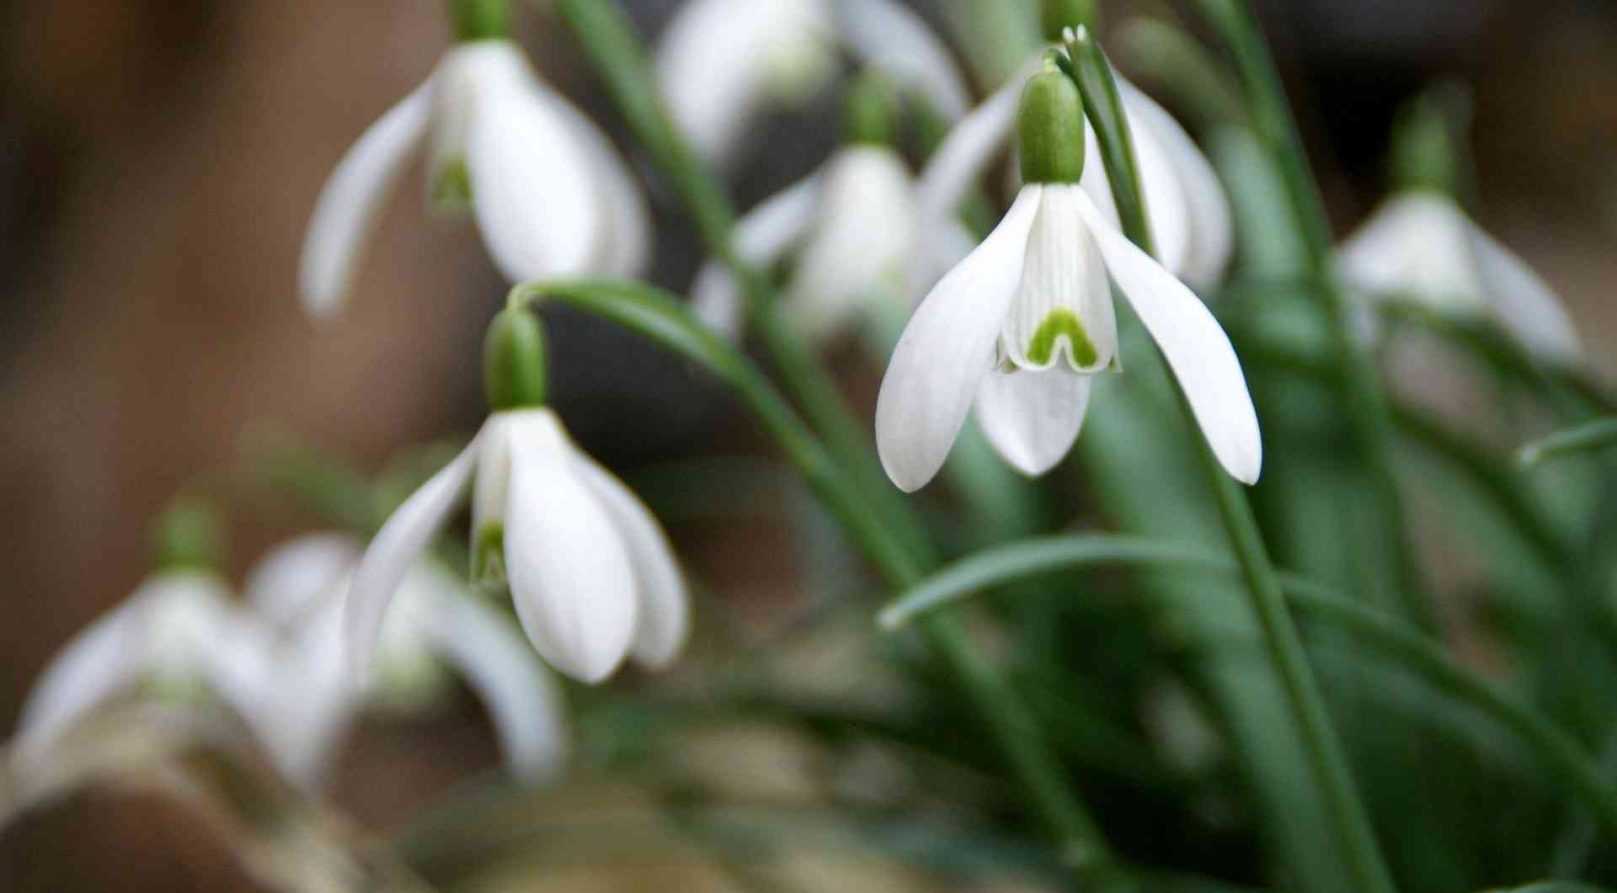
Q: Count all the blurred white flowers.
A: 7